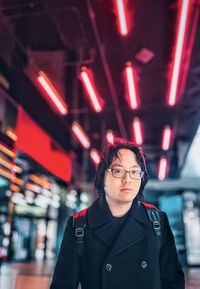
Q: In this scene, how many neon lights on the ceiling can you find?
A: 11